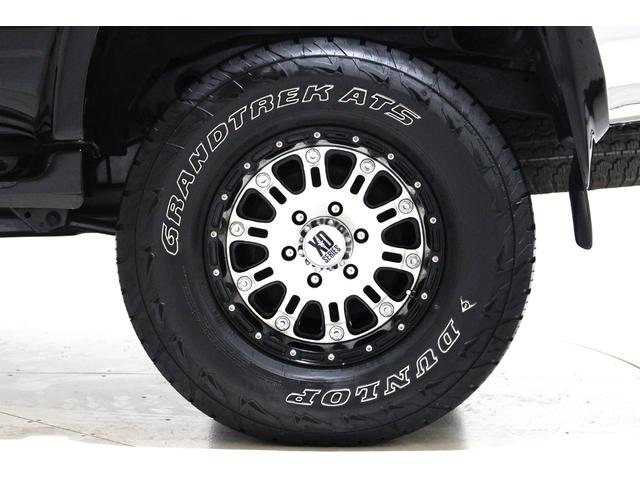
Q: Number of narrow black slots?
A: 10